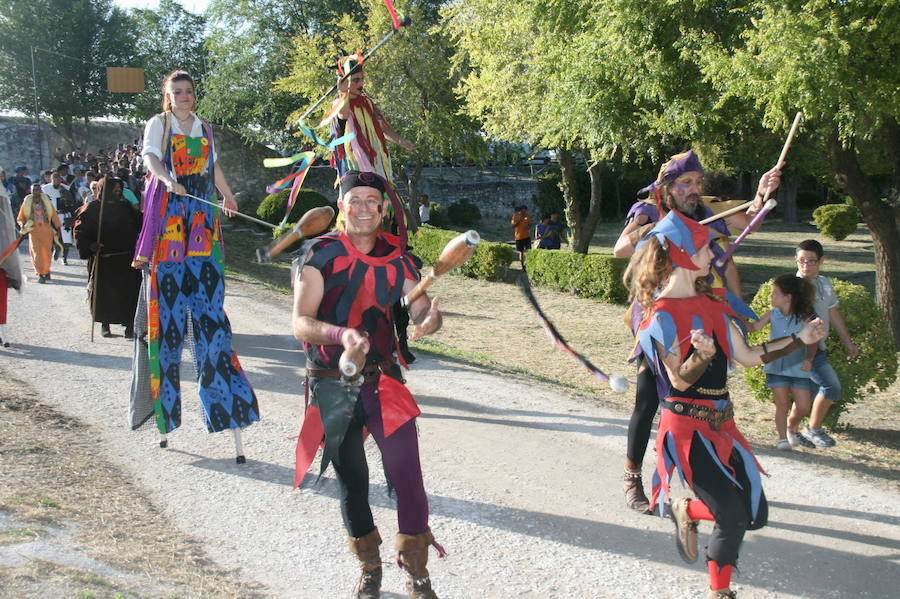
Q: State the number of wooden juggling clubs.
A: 3